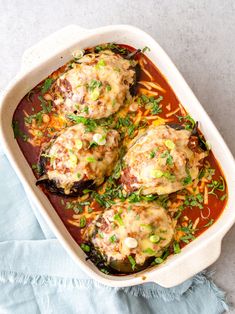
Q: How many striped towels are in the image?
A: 0